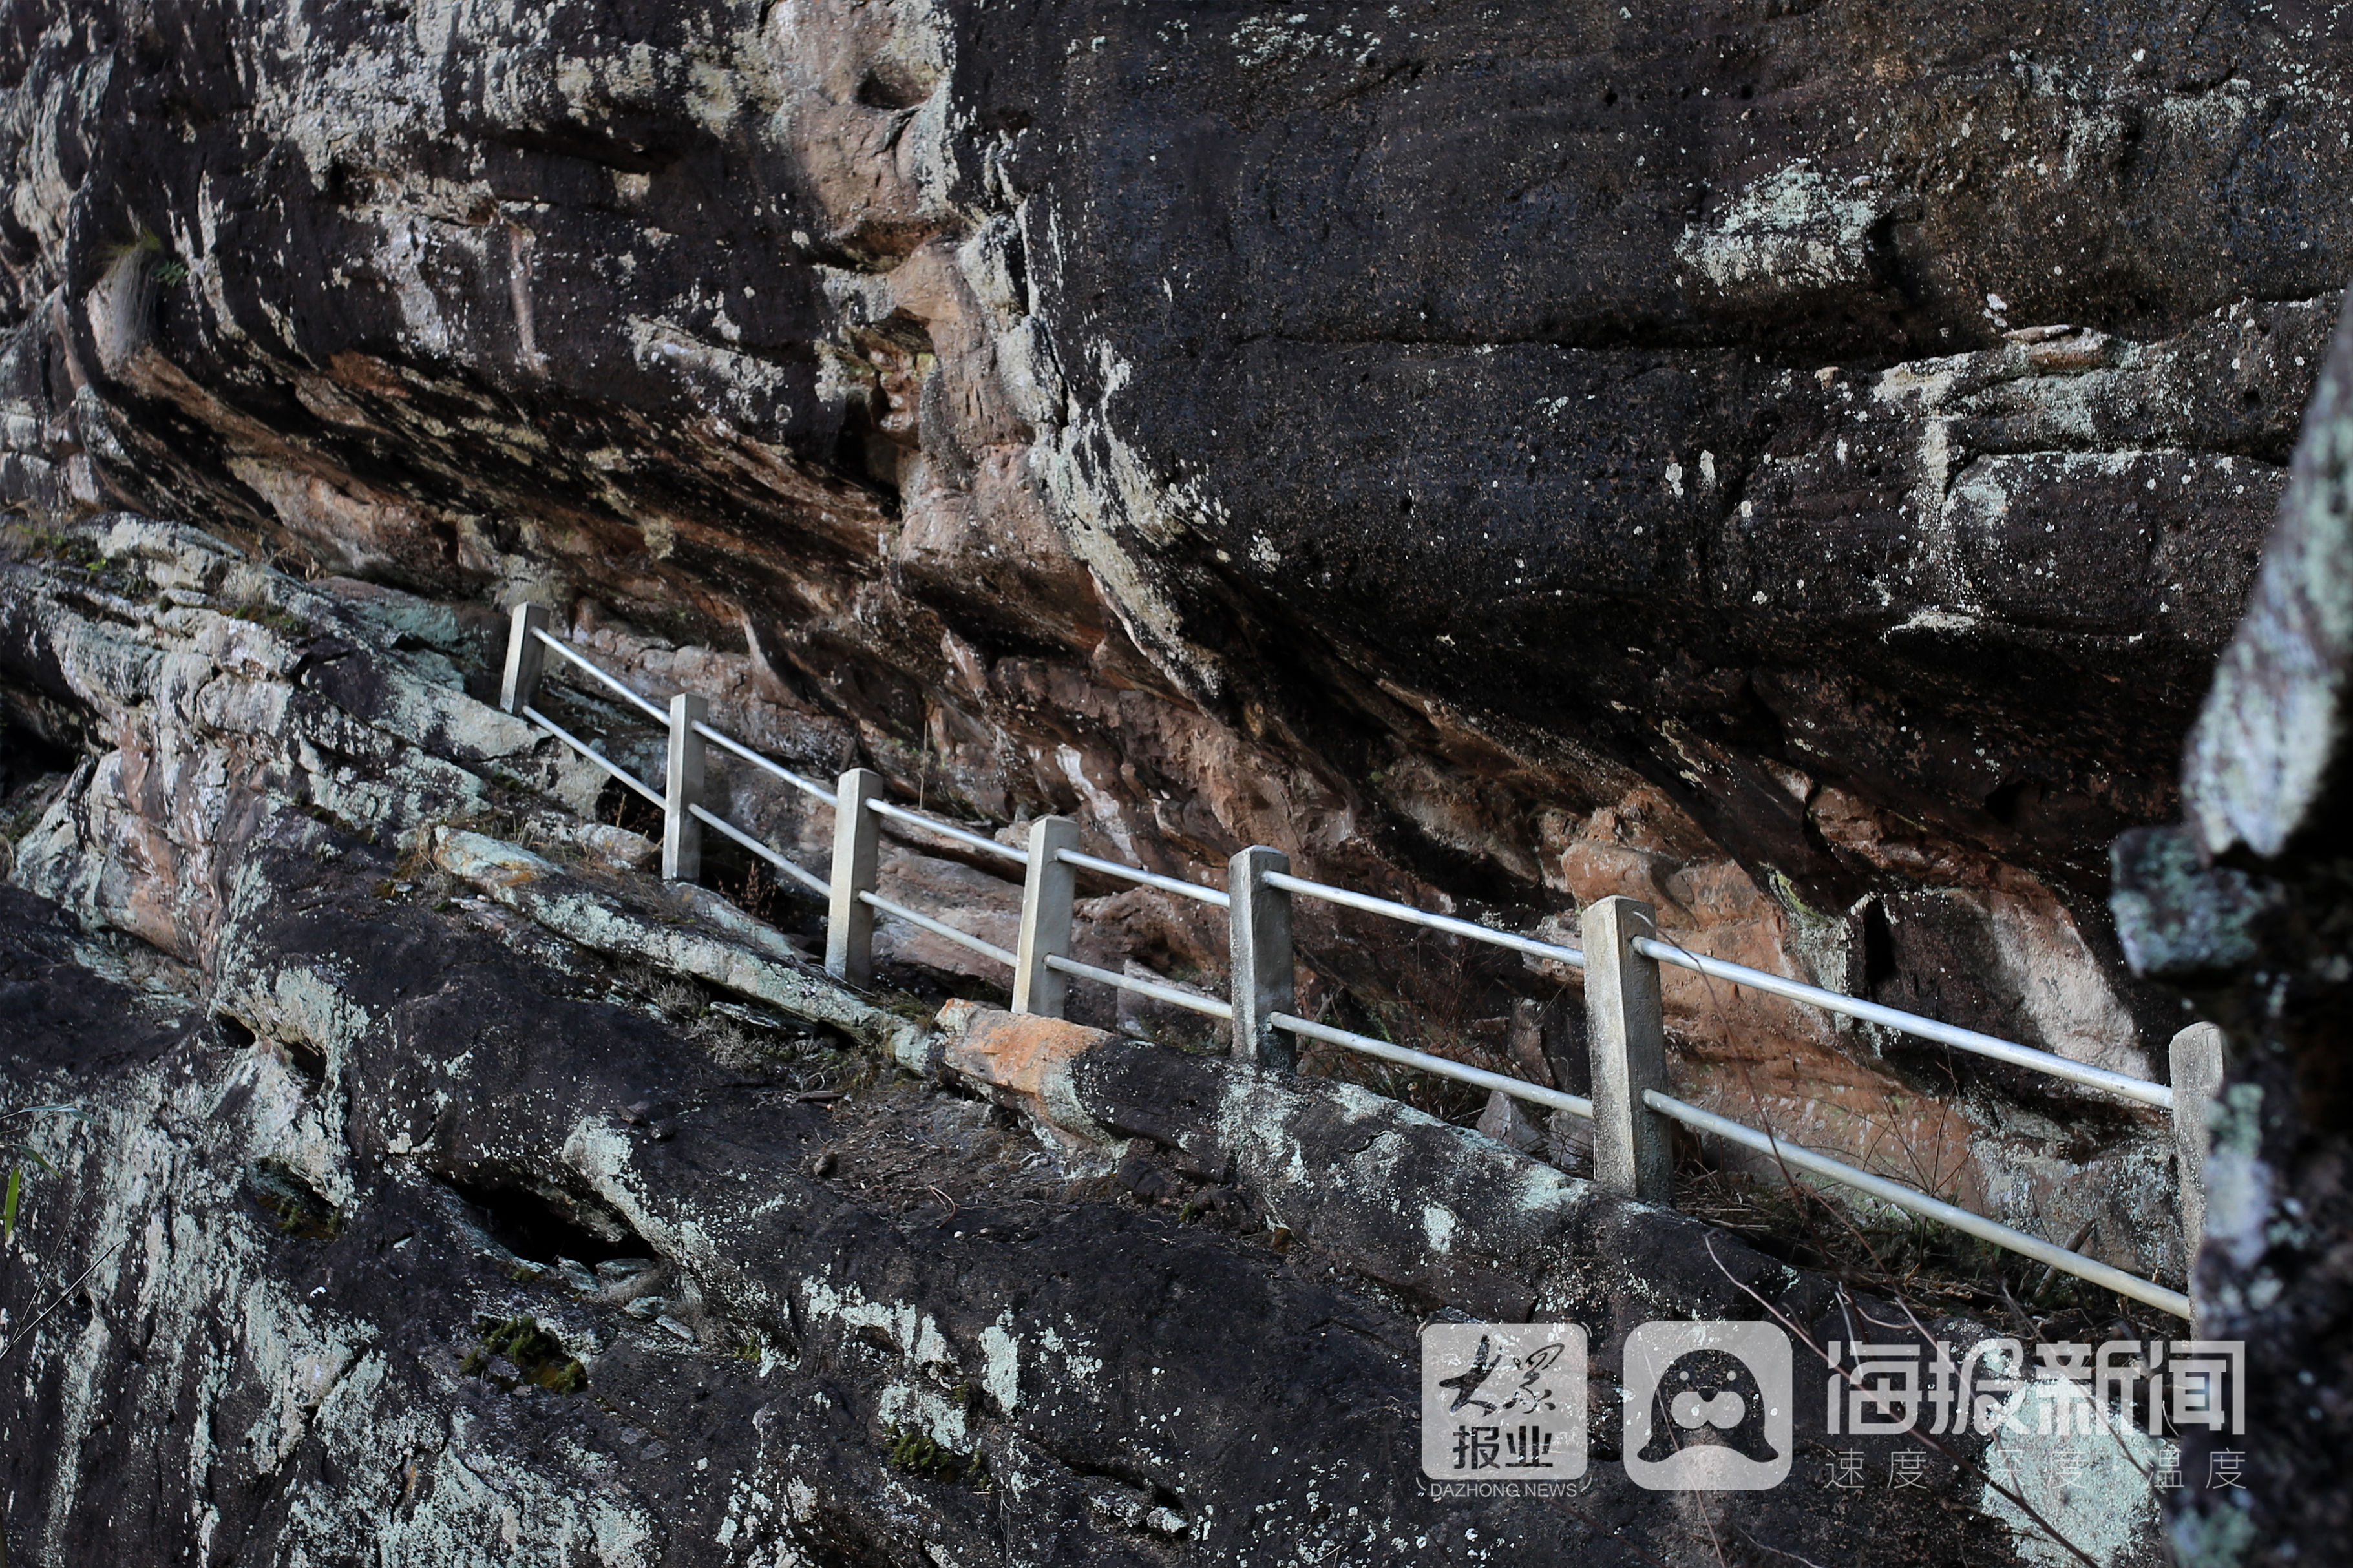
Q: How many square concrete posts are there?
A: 7